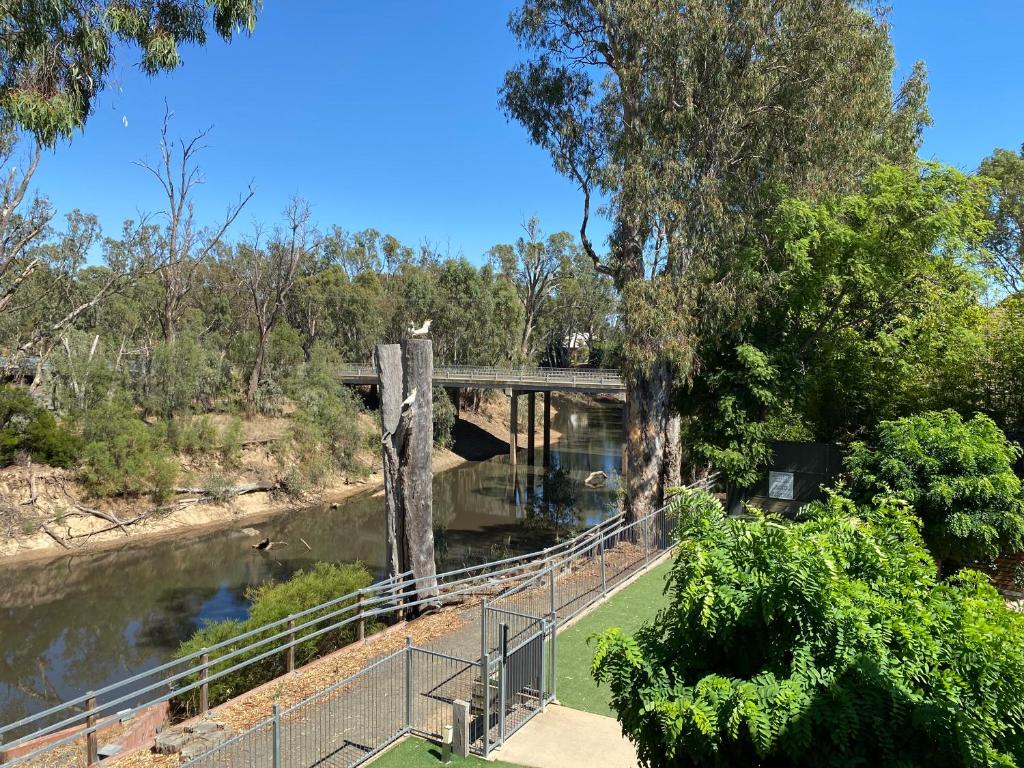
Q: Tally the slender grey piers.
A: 3